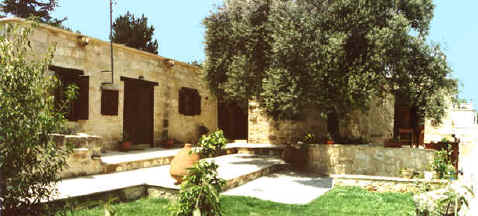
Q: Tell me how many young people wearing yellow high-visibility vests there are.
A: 0